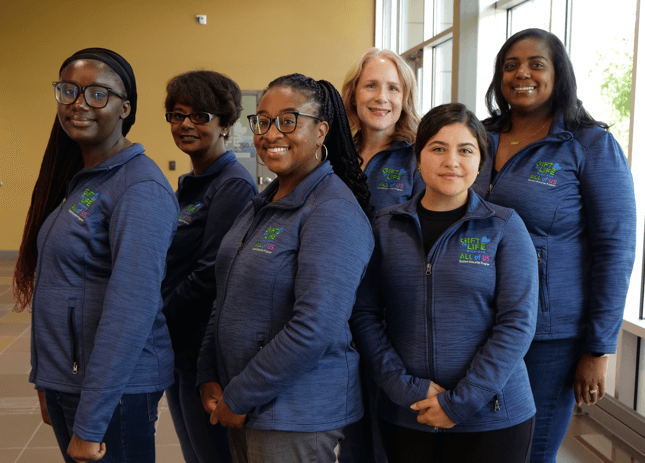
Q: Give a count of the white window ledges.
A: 1